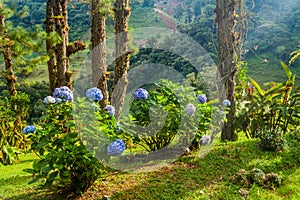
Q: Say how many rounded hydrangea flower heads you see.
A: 11